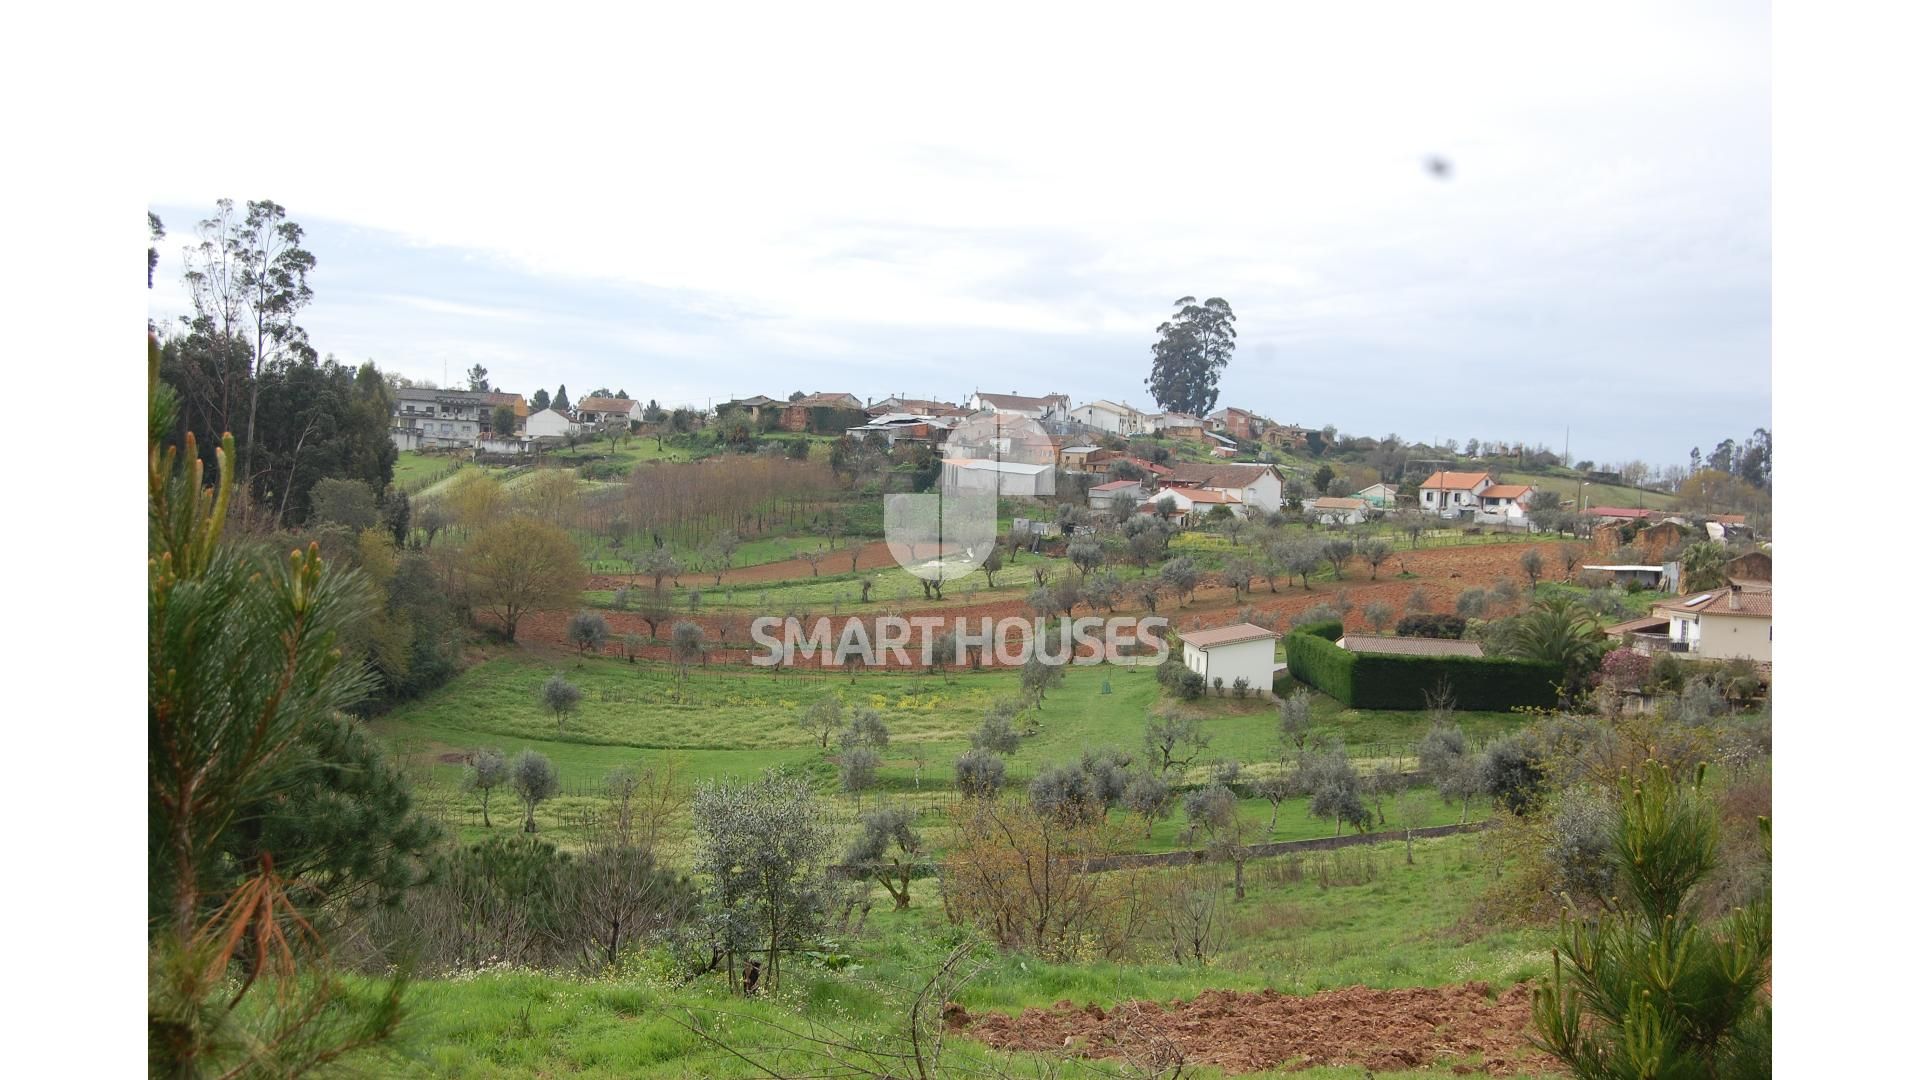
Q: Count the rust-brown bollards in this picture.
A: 0